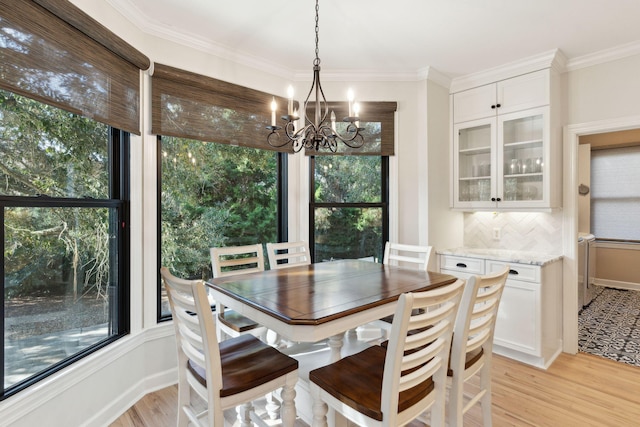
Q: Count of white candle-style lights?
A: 6